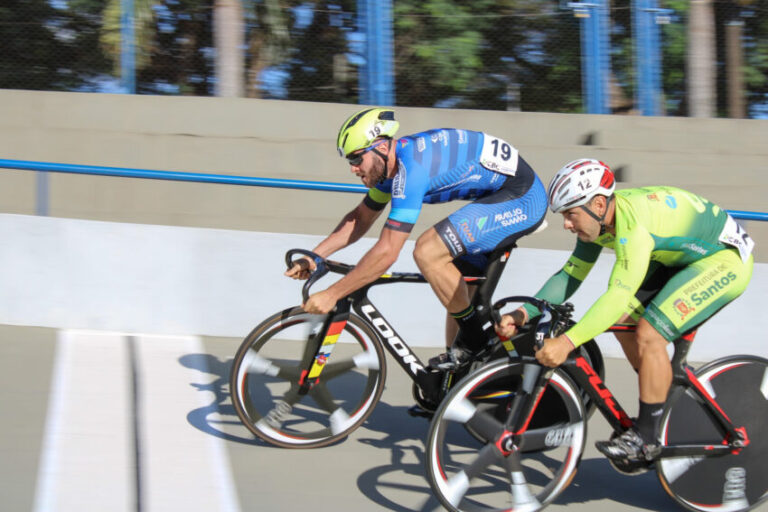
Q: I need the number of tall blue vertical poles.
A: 4